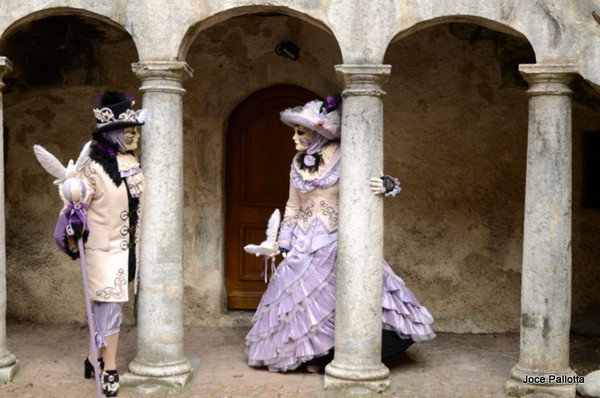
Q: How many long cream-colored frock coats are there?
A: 1